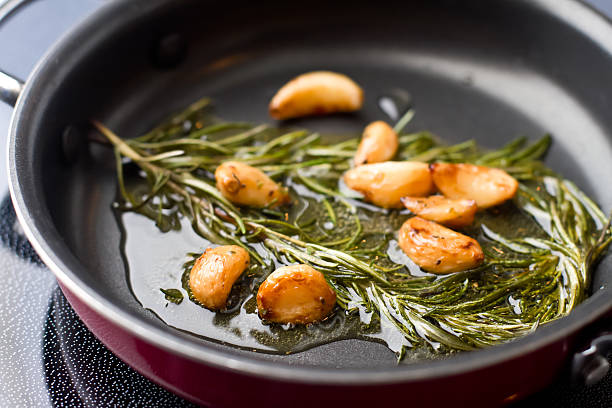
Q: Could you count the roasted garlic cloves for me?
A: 9